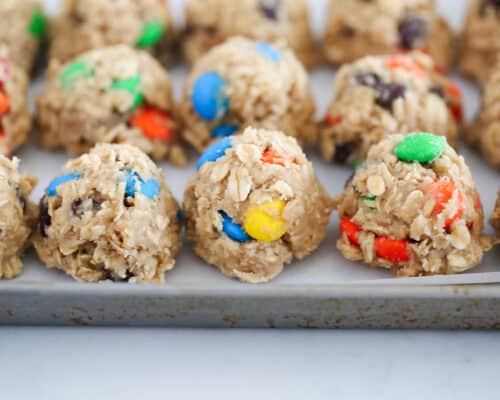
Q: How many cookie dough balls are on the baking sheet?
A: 15